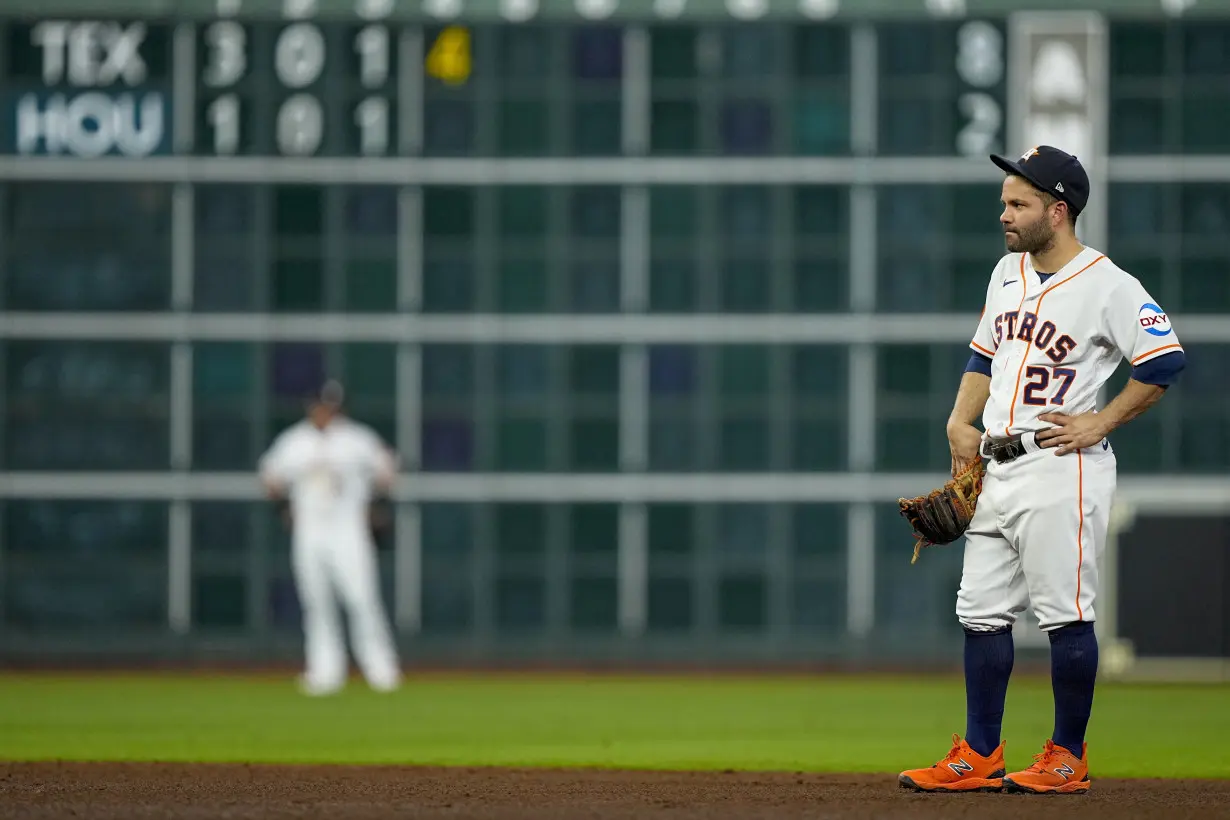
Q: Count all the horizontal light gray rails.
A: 3